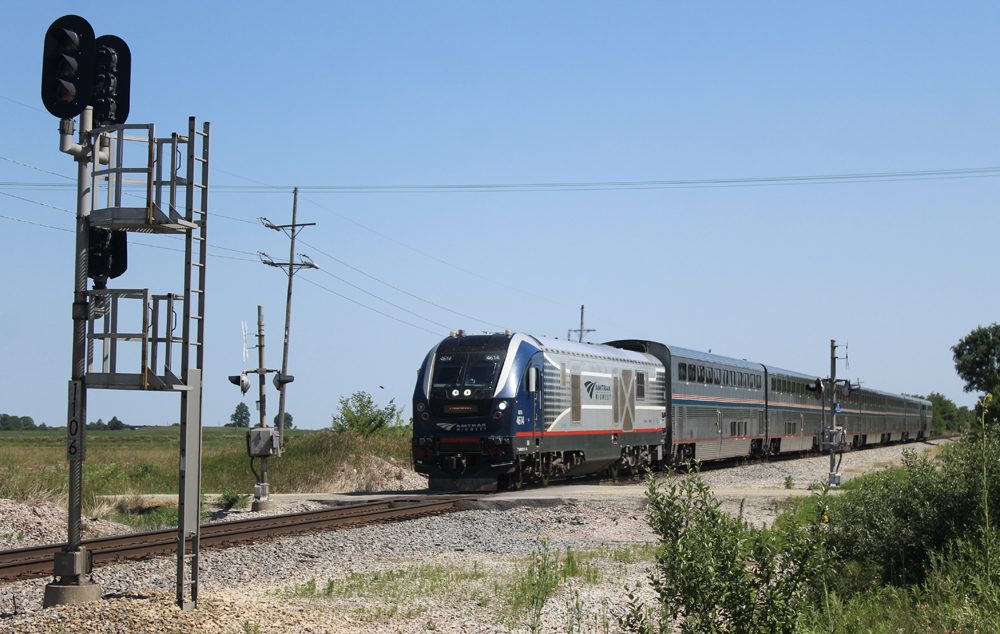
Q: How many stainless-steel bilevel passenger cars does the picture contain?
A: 7